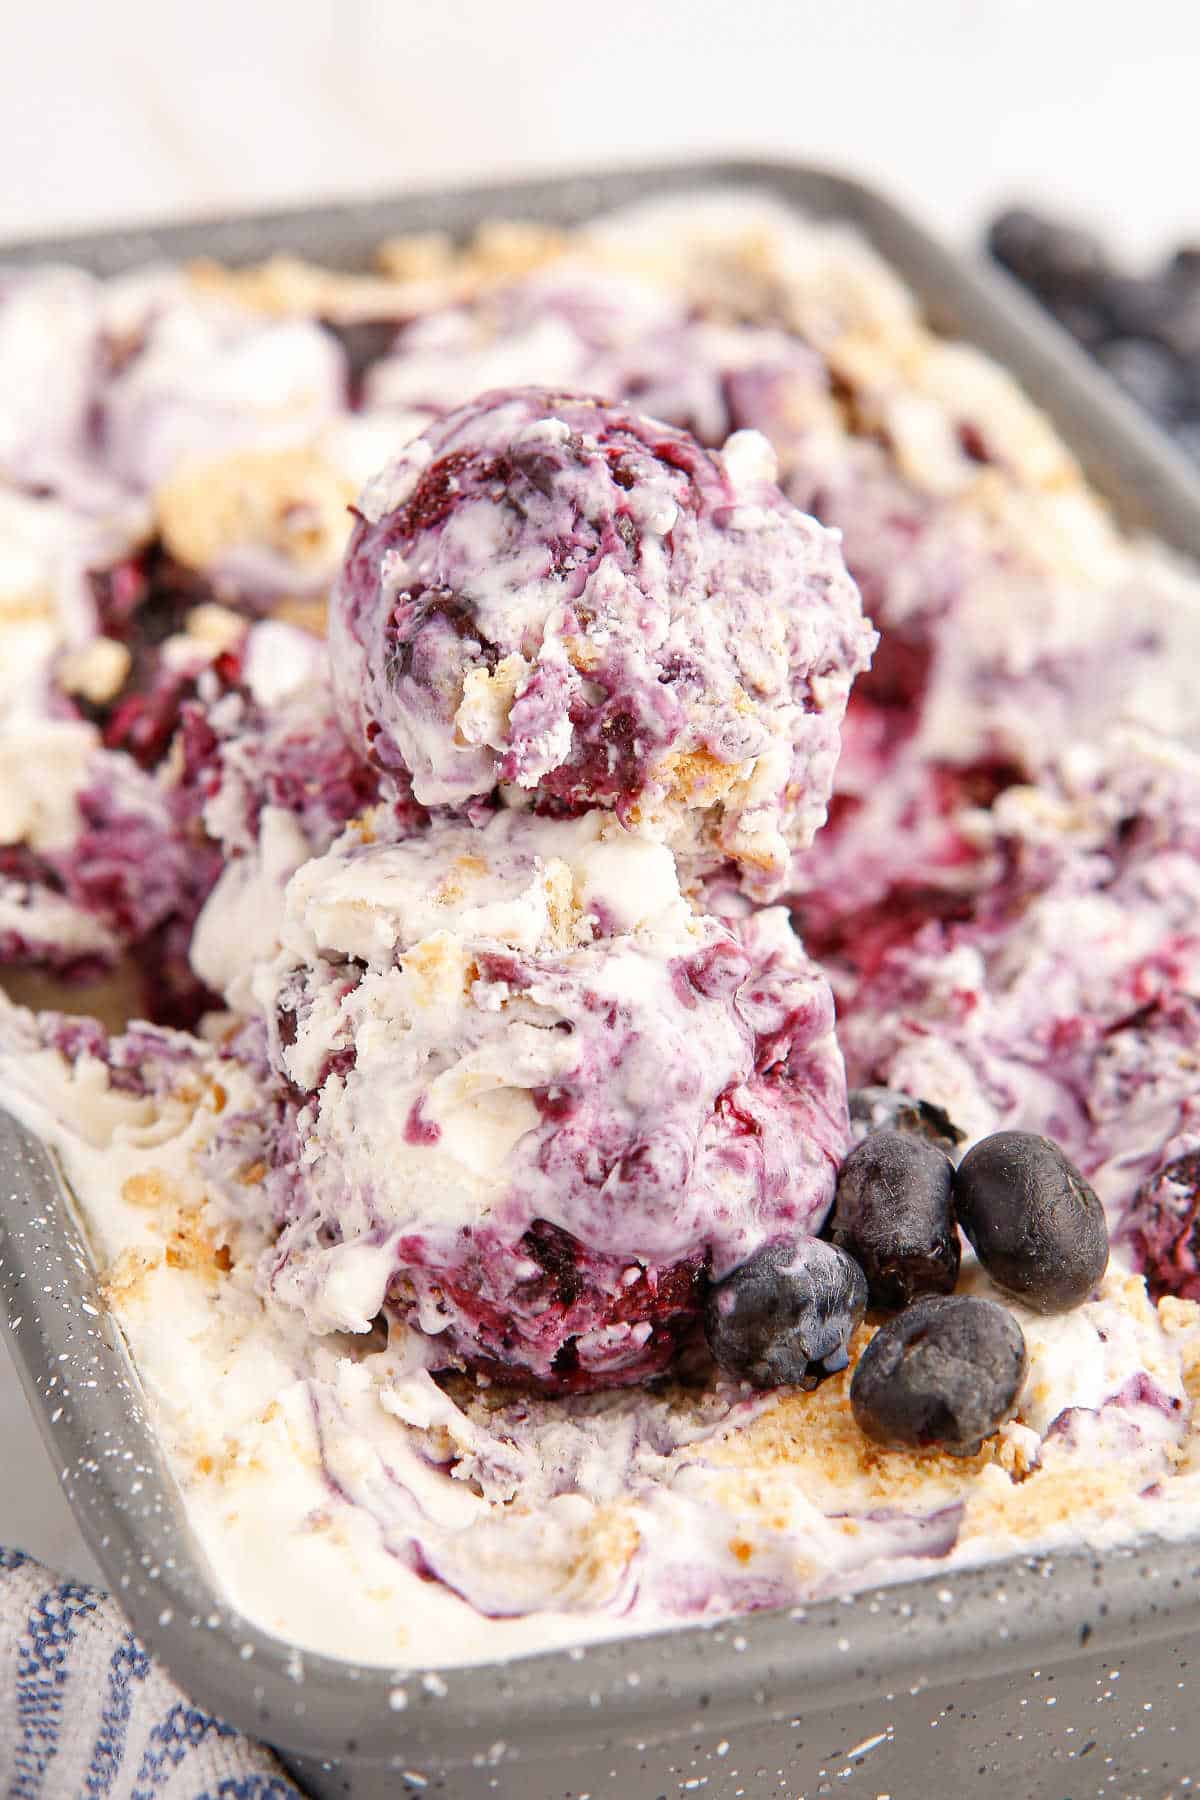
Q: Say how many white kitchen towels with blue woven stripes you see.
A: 1